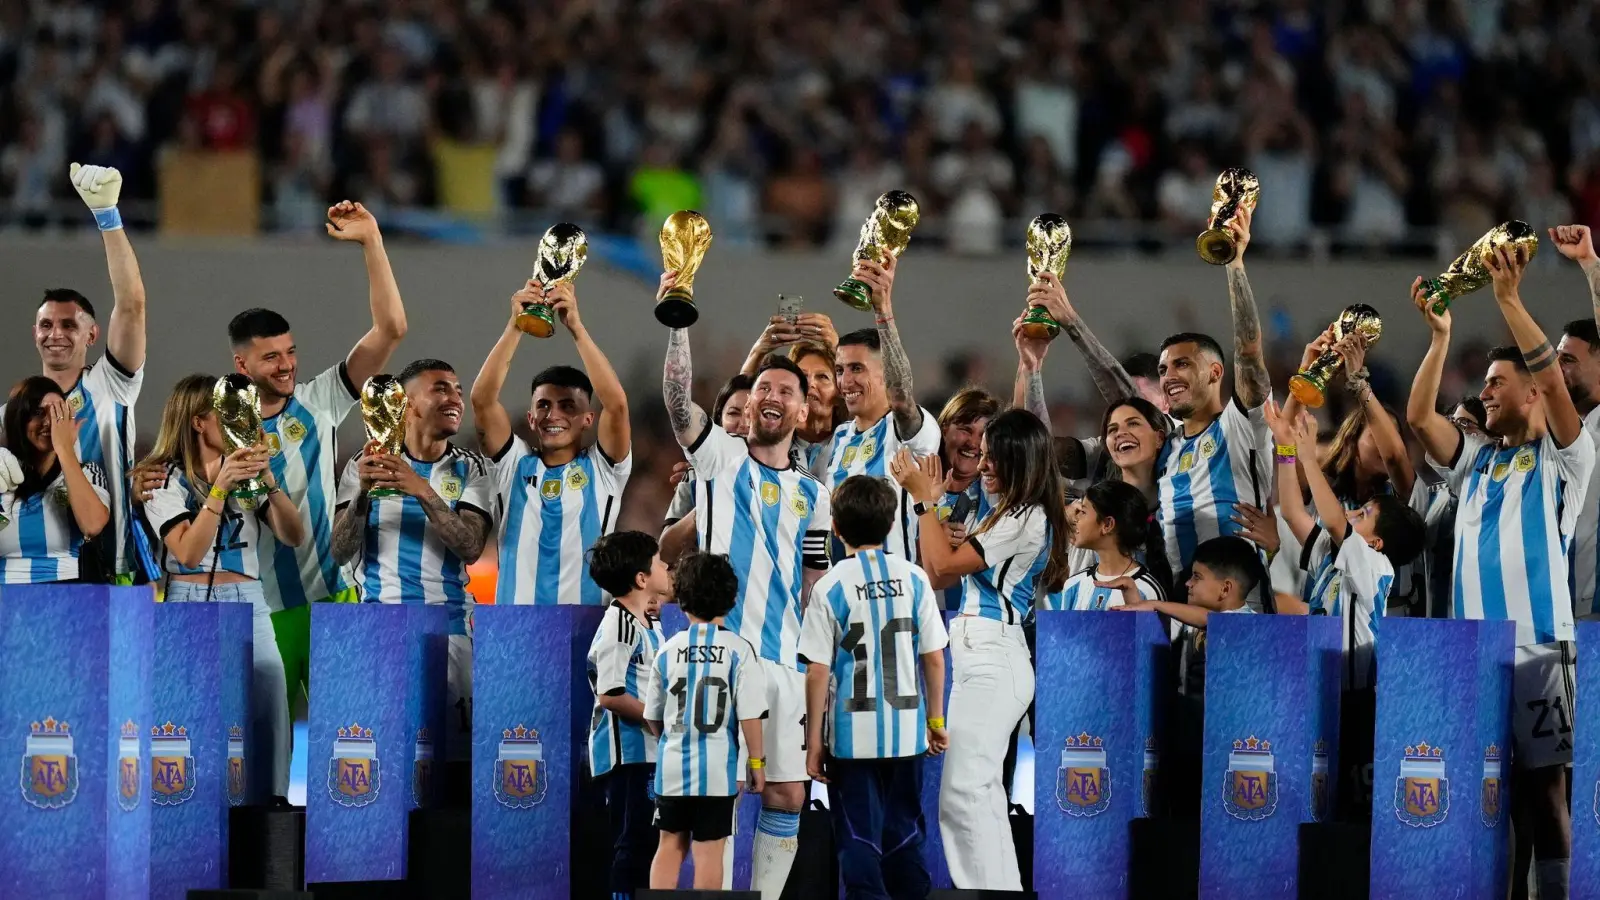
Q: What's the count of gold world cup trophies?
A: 9